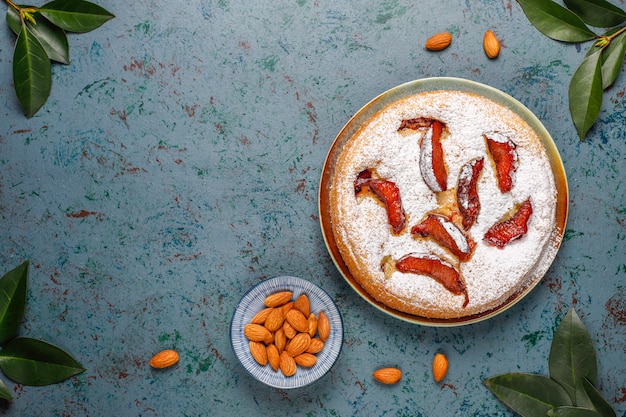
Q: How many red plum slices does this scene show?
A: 7